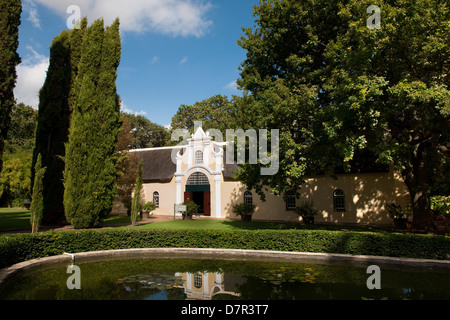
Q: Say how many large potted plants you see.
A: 5